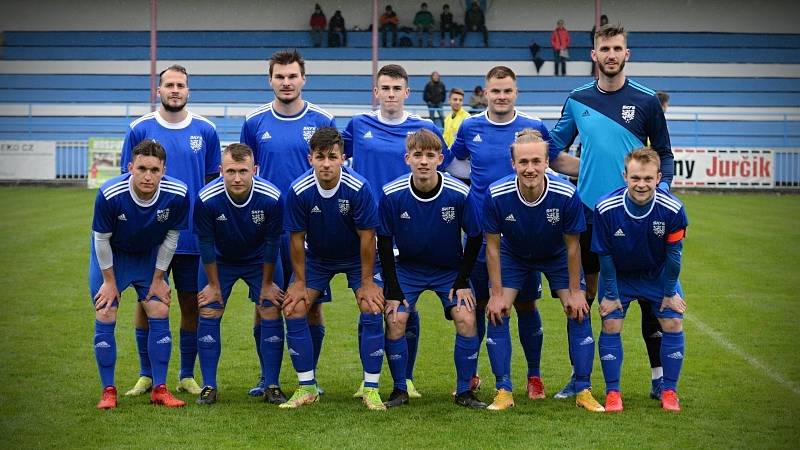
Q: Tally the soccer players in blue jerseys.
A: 11